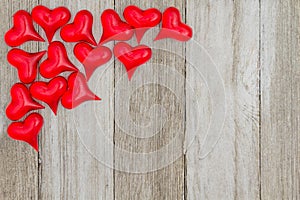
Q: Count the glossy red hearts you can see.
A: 14